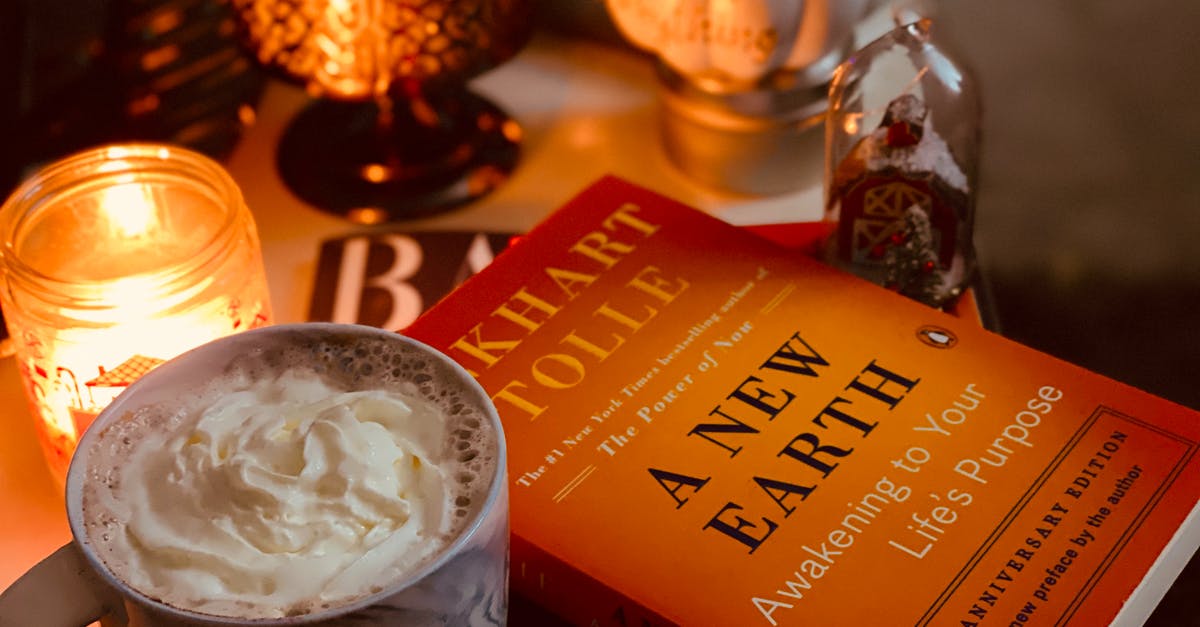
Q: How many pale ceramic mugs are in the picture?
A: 1